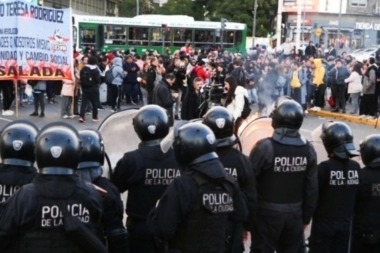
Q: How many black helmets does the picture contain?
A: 9